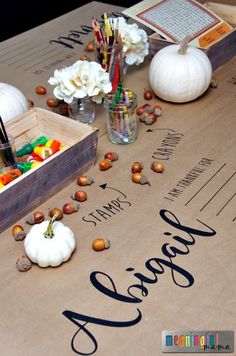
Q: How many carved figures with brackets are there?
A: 0